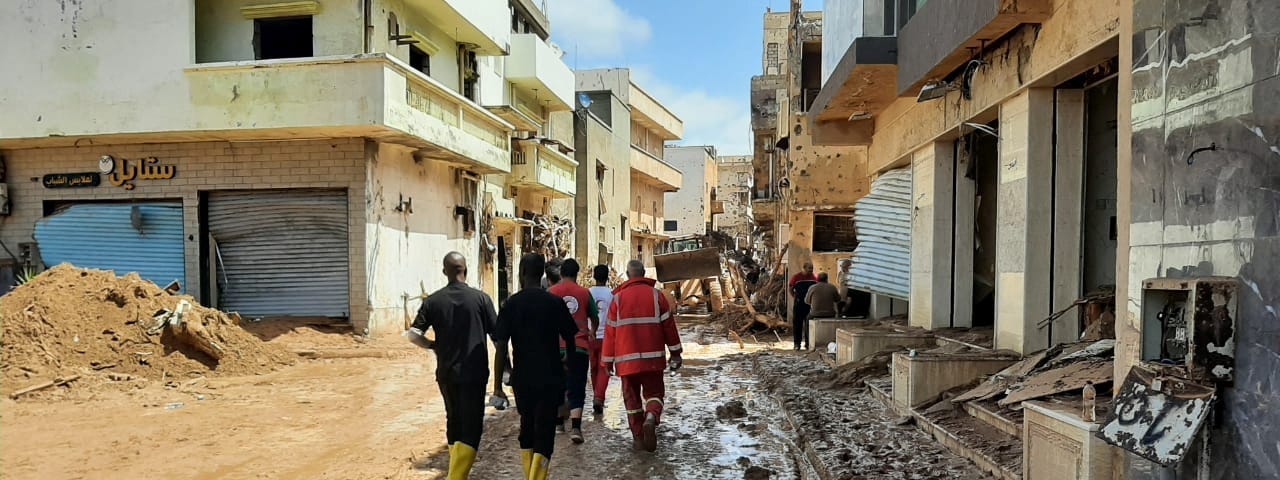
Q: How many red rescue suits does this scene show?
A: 1